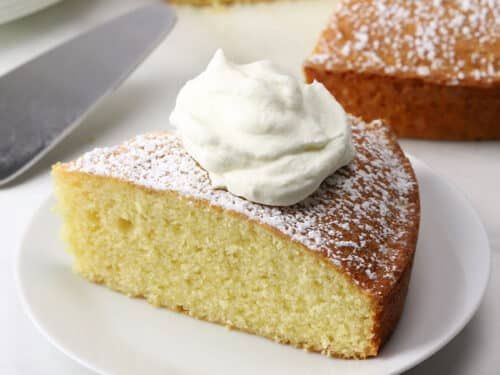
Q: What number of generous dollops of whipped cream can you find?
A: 1